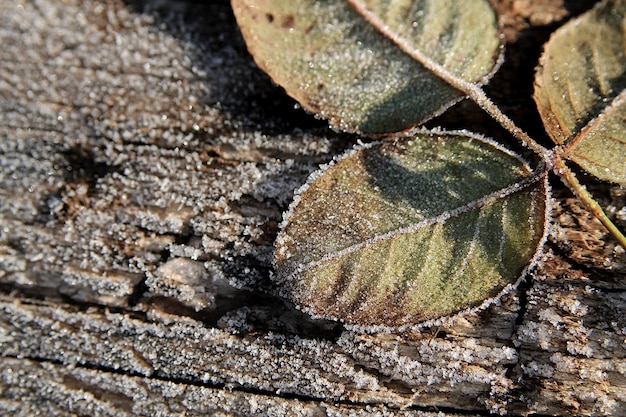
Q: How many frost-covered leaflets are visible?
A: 3